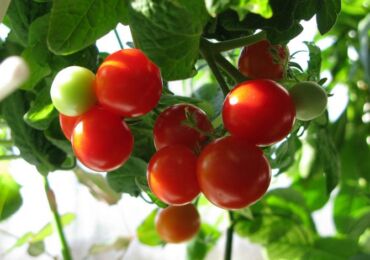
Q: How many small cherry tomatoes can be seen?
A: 11